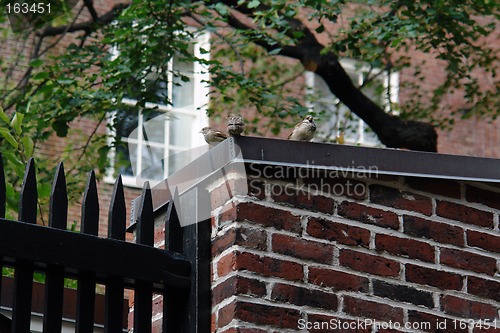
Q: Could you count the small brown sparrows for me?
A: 3